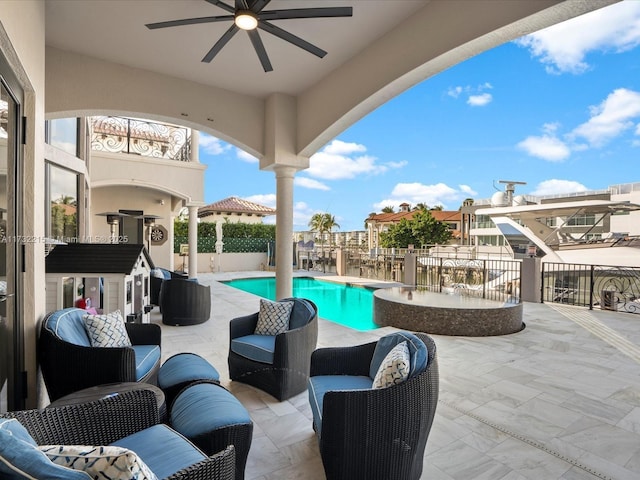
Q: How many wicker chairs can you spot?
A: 6